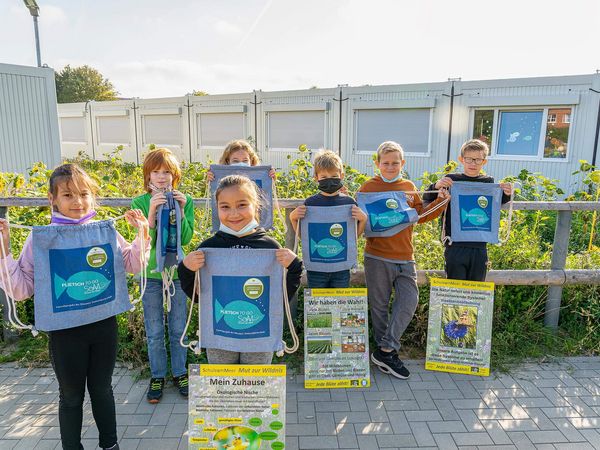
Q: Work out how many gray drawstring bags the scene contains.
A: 7